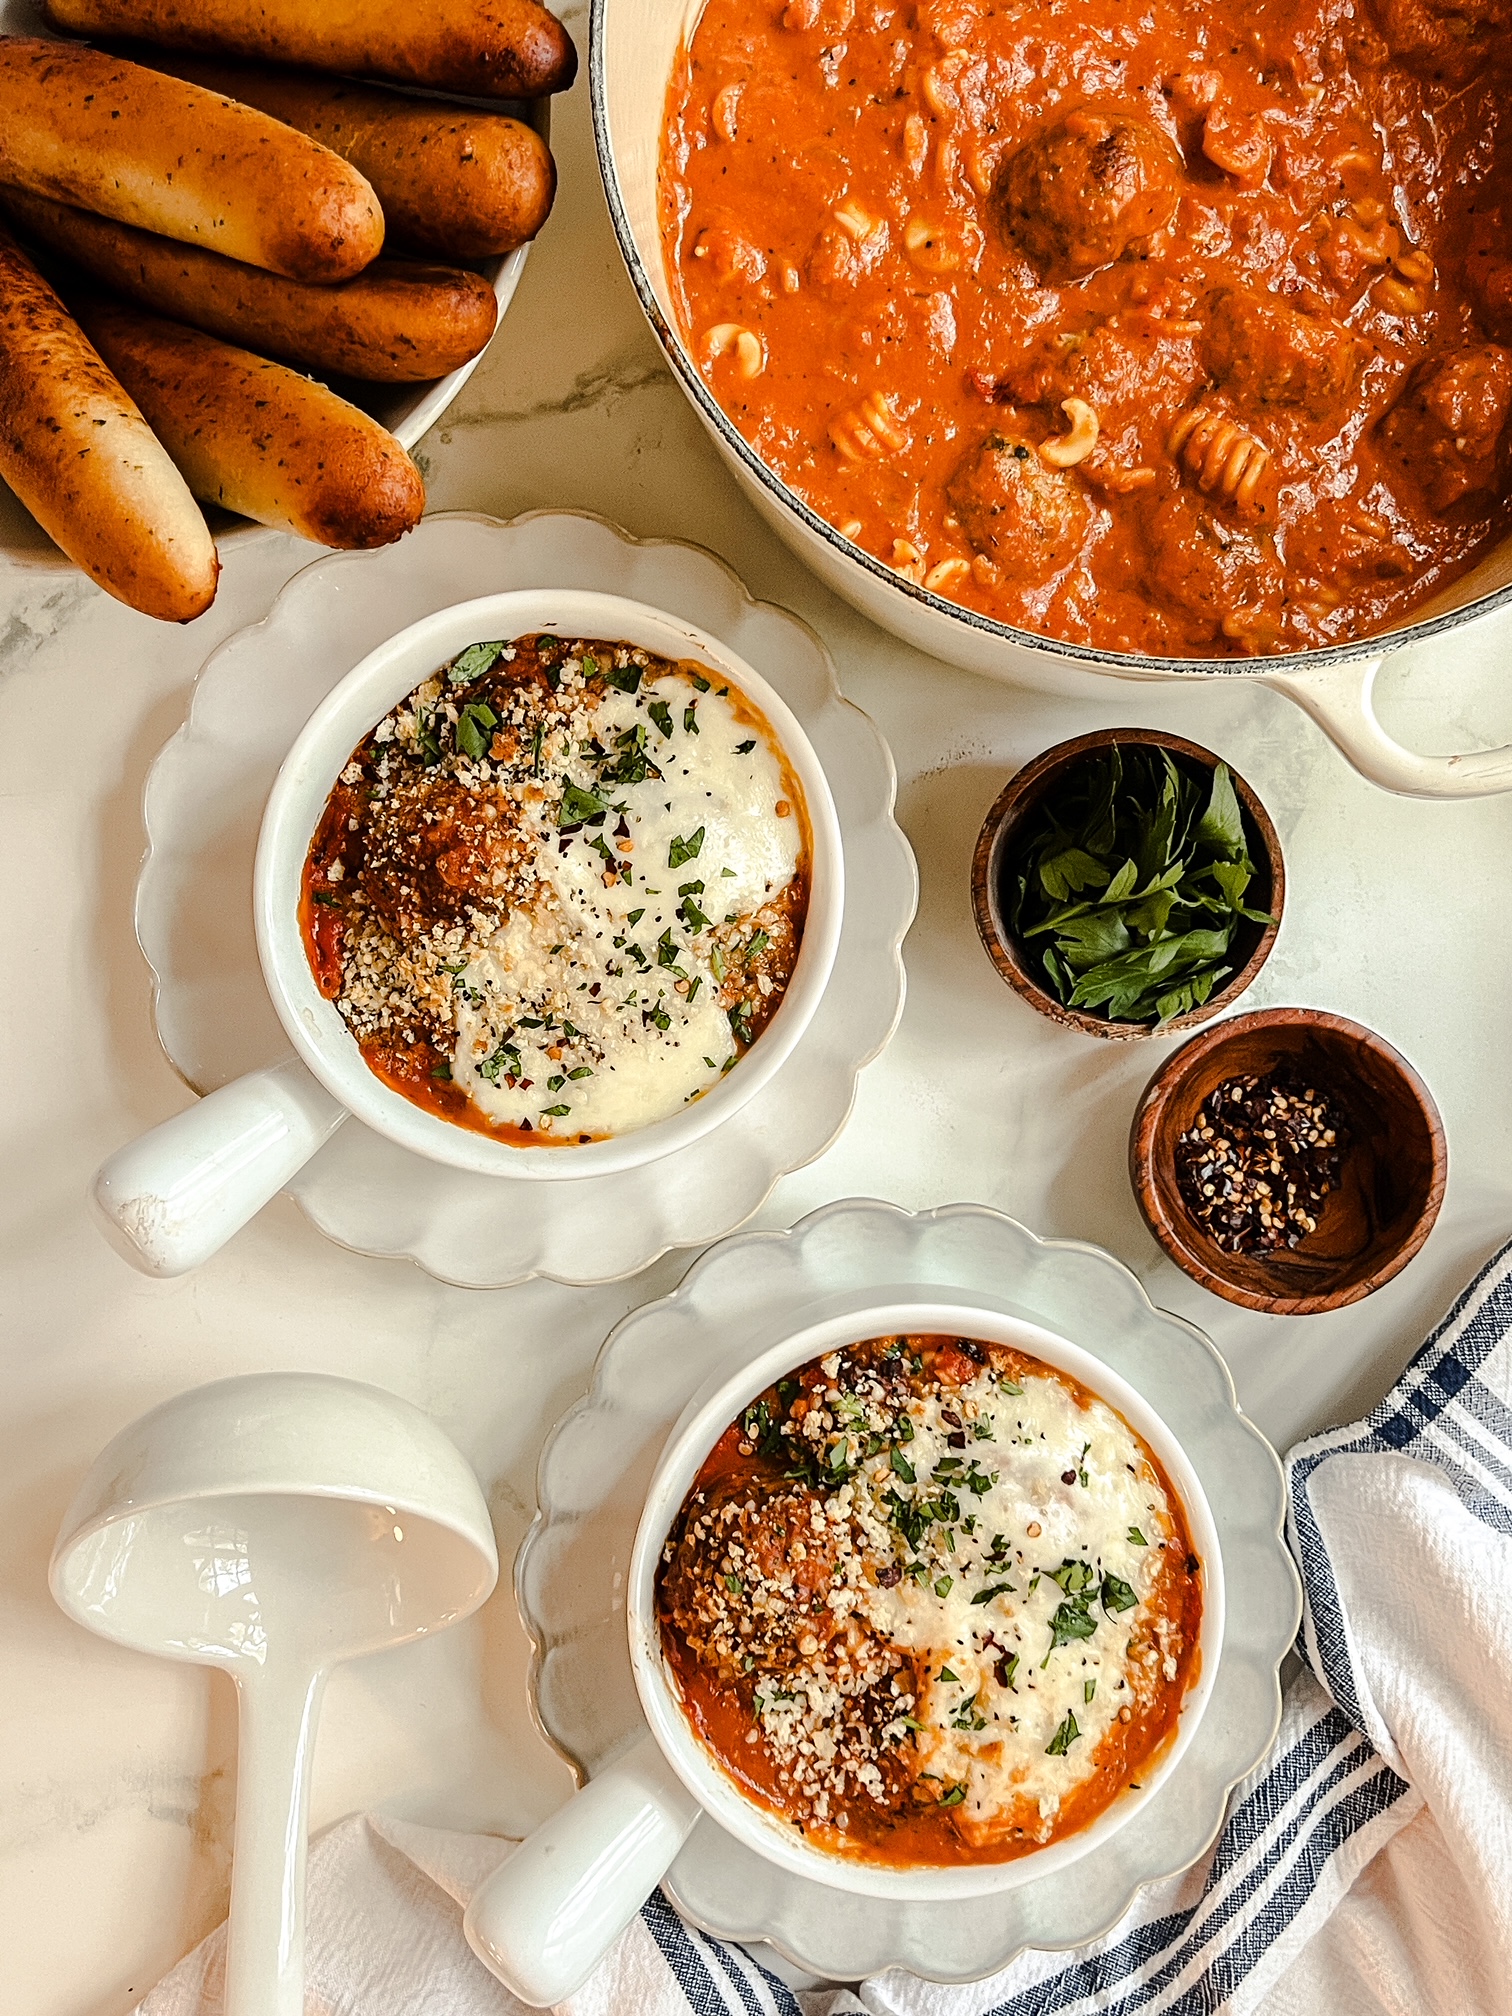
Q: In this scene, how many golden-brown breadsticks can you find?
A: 6